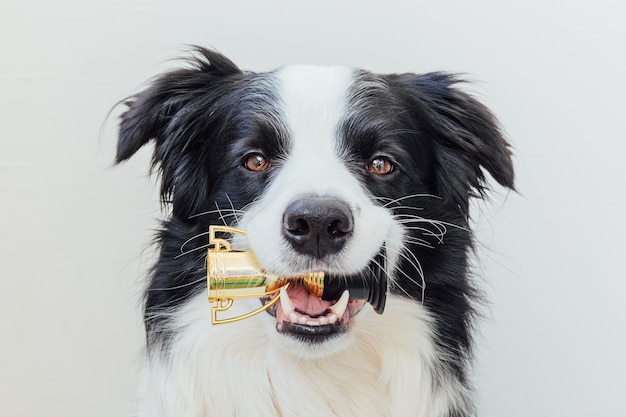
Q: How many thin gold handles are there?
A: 2